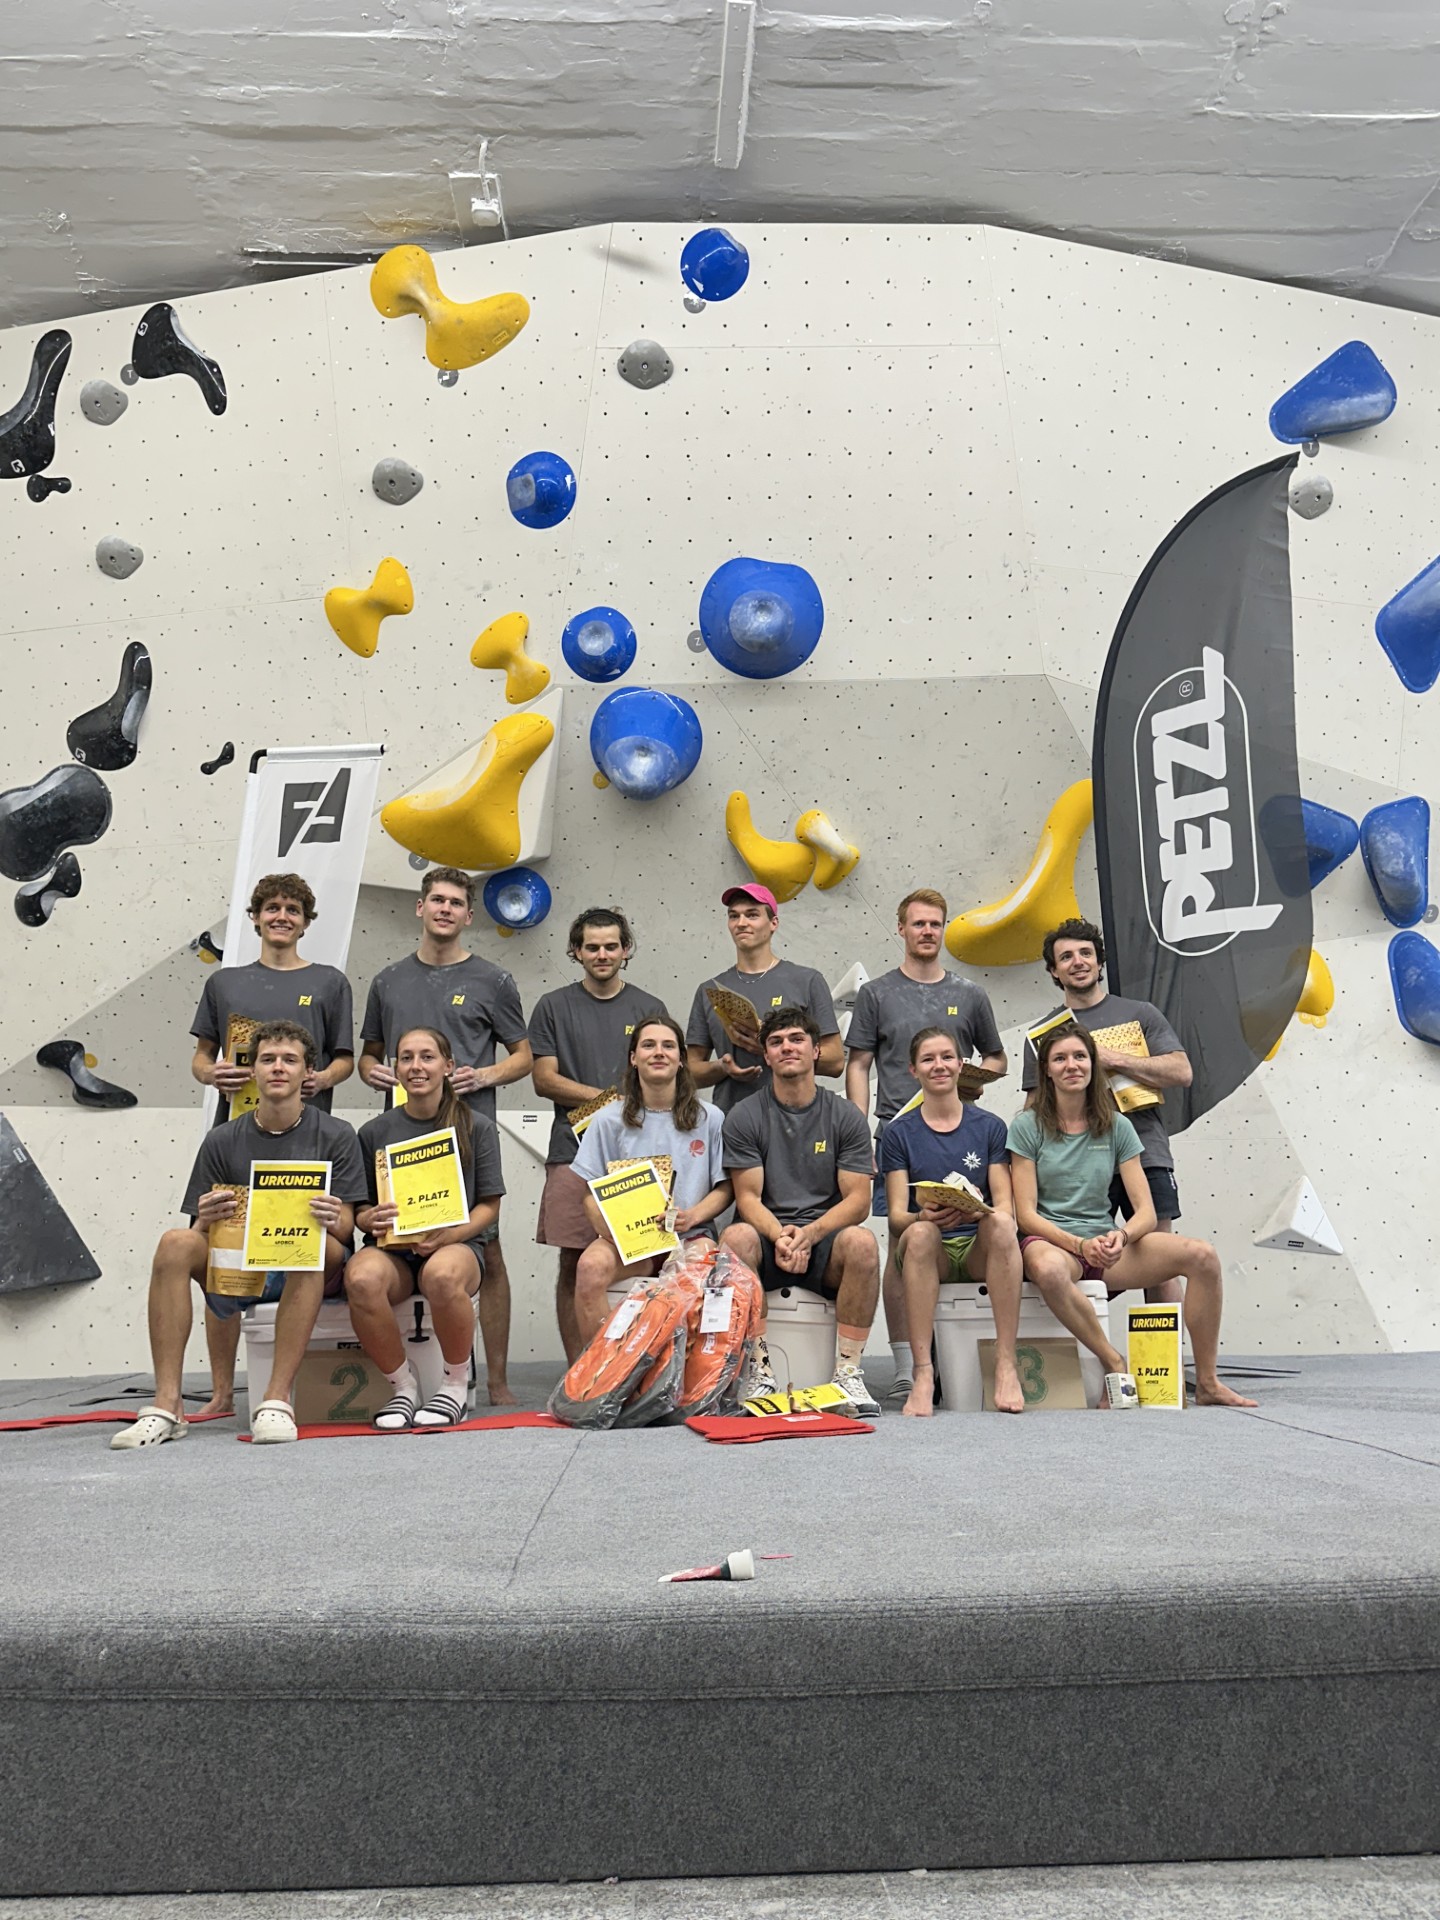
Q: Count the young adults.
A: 12